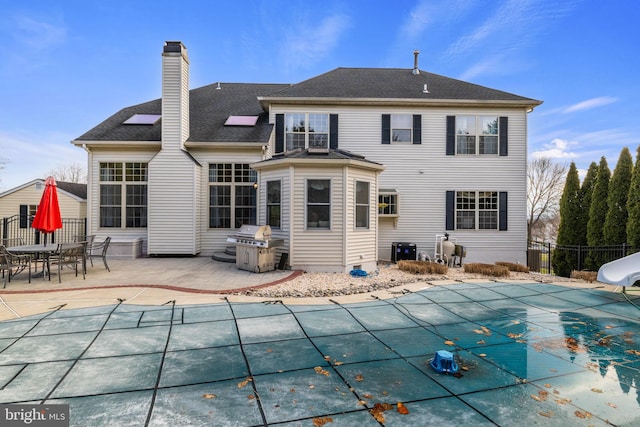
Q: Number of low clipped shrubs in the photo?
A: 4